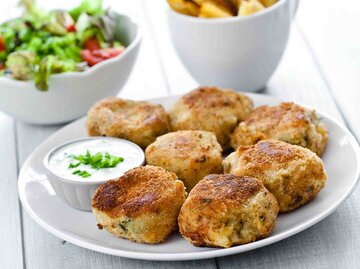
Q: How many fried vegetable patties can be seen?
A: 7